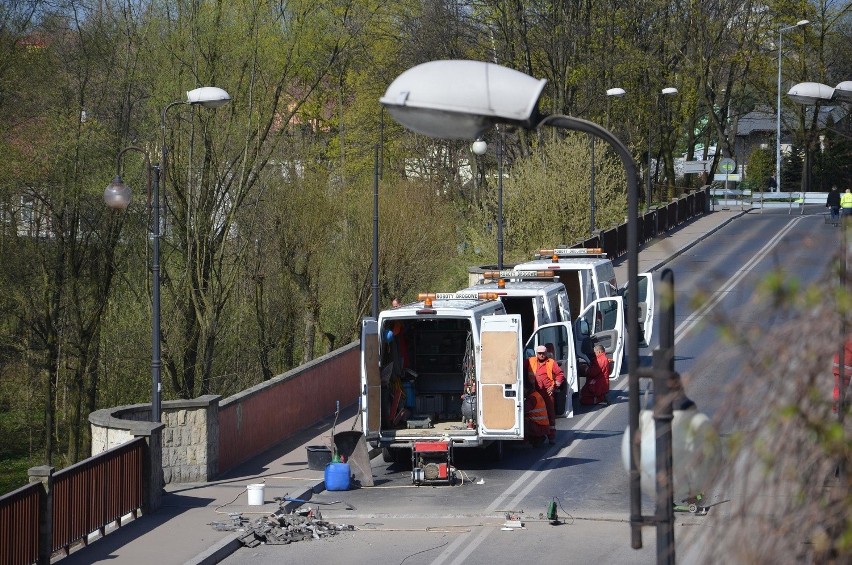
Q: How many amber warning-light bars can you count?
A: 3